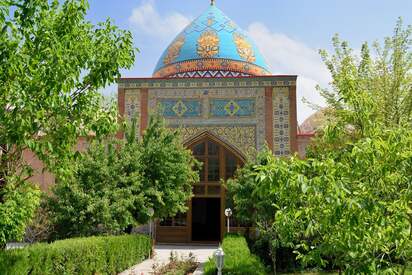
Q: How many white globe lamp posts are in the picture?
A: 2